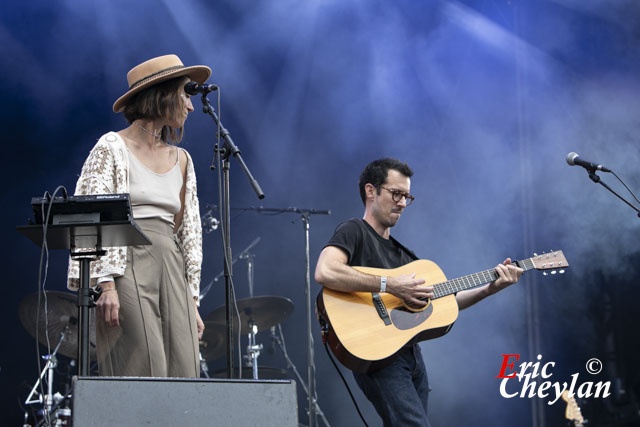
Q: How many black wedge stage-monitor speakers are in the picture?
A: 1